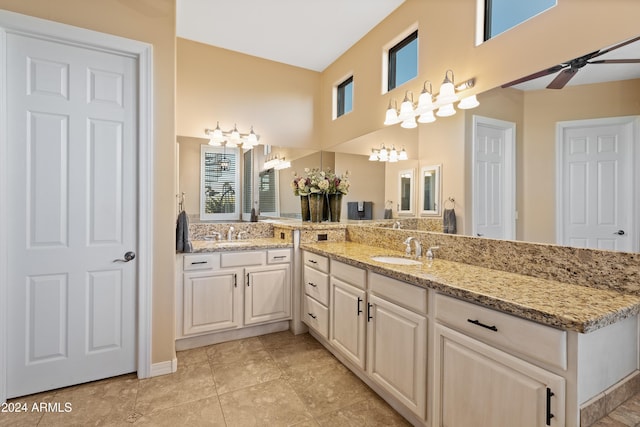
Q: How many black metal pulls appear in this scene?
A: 11